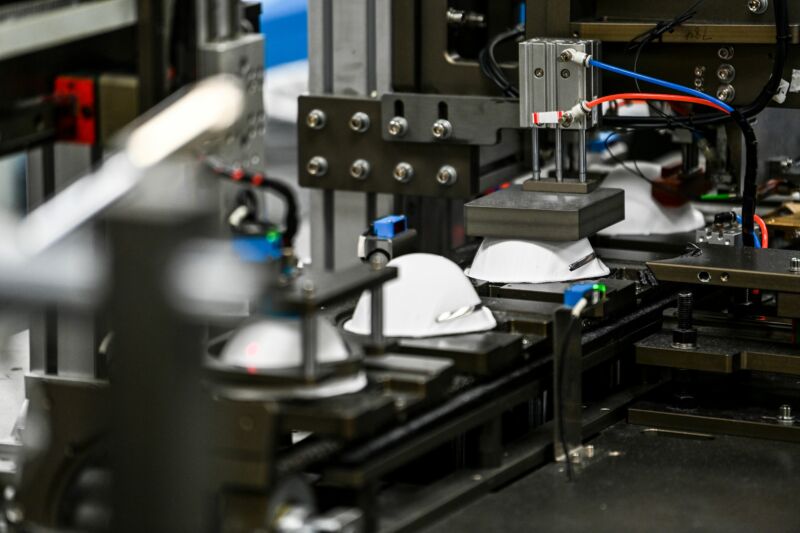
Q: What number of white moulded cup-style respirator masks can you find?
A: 4